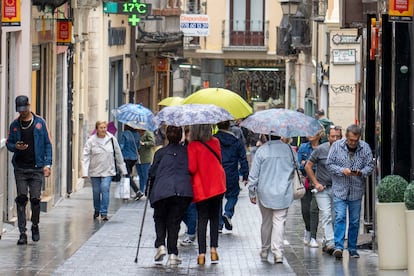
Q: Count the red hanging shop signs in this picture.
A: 3